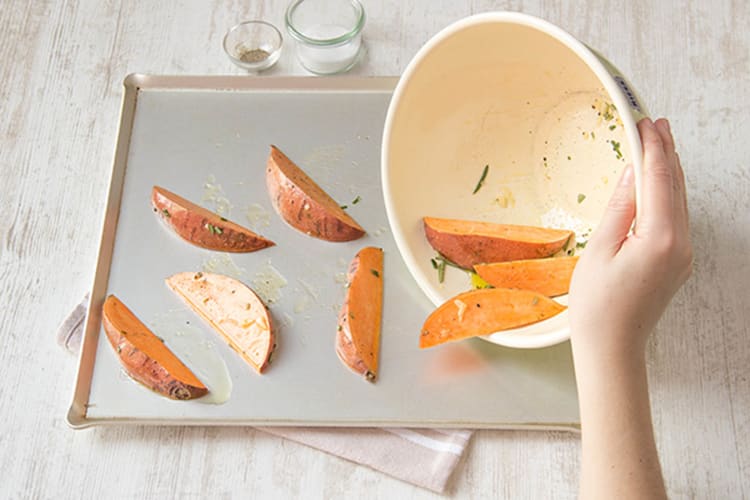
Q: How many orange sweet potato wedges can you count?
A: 8